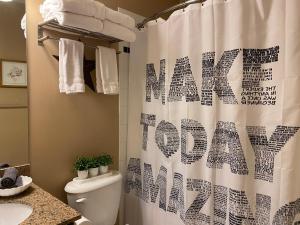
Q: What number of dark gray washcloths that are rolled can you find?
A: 1